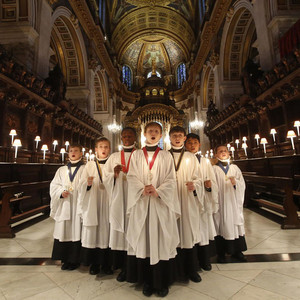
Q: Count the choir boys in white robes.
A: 7